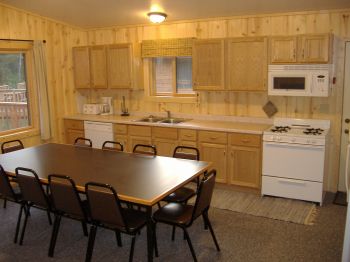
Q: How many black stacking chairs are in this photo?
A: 10